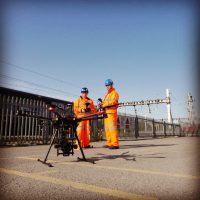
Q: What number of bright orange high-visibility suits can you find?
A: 2